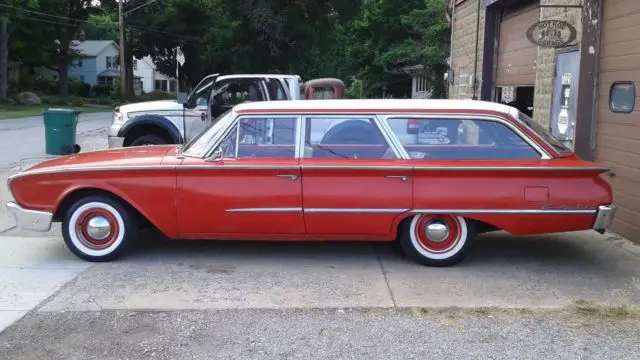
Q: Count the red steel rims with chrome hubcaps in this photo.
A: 2